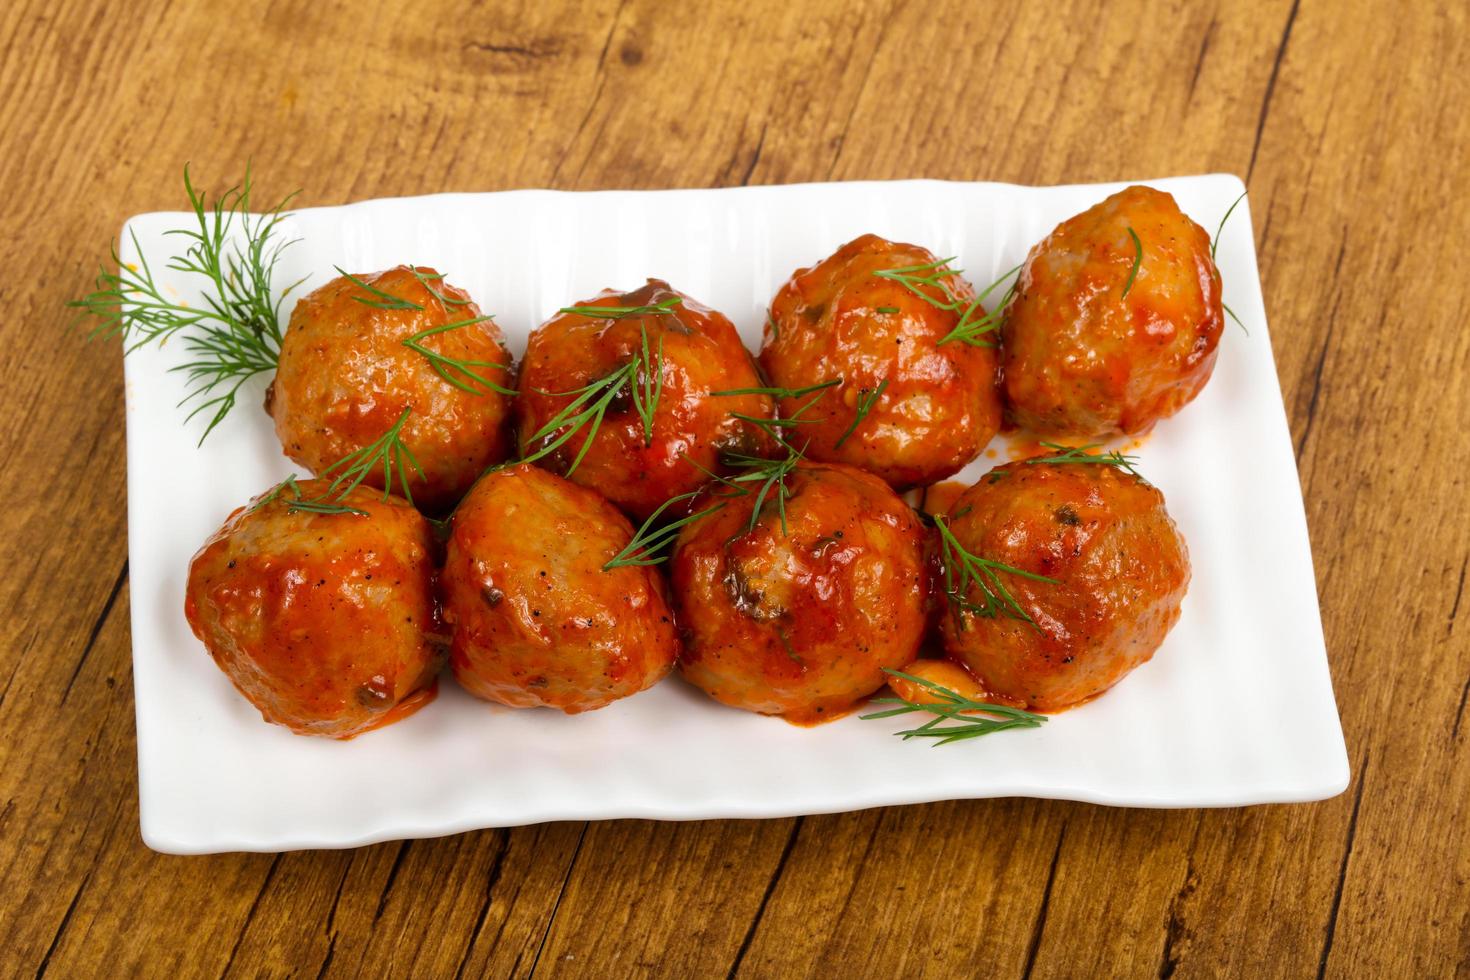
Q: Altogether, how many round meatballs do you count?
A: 8